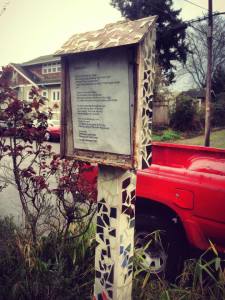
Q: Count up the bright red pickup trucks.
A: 1